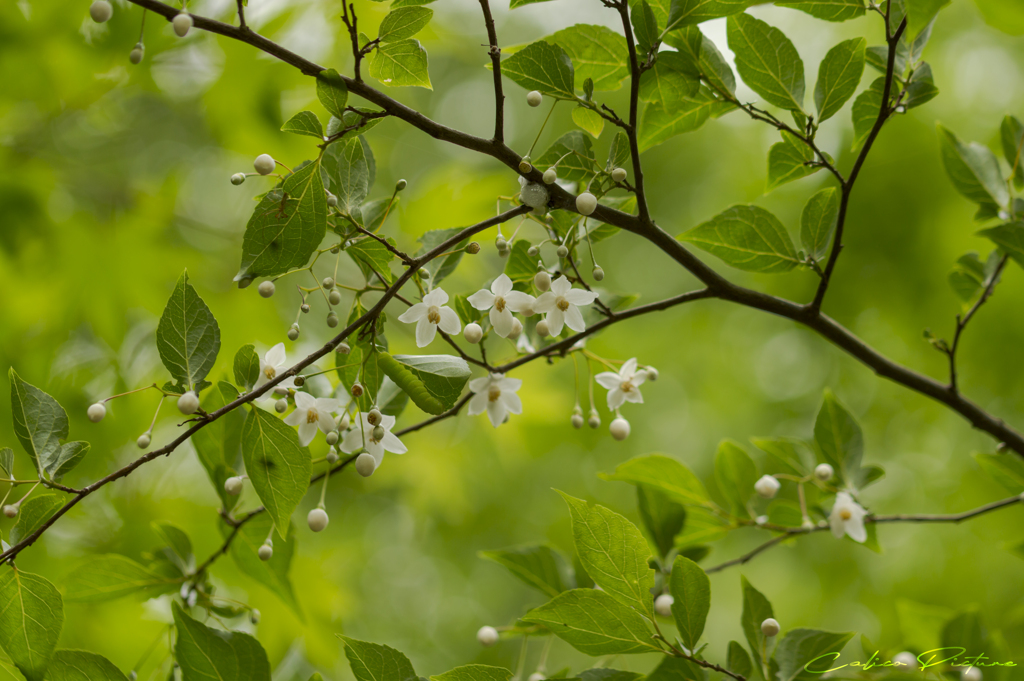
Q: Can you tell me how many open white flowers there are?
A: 9